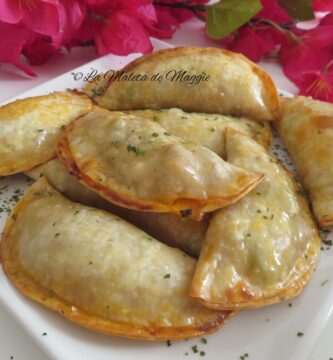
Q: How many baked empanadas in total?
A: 8